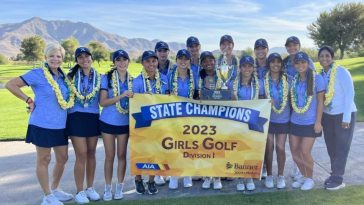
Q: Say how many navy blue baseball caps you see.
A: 13